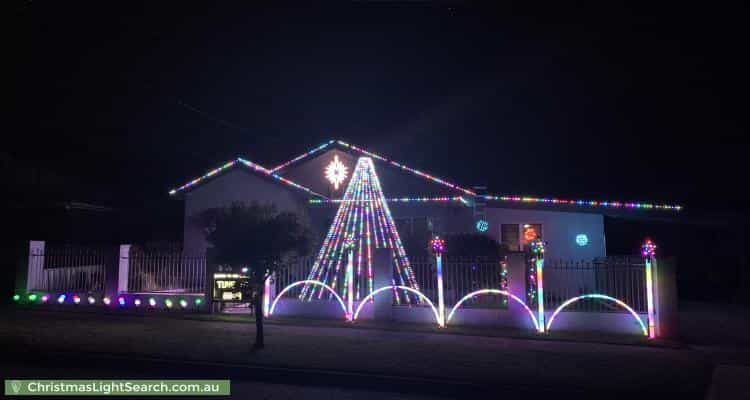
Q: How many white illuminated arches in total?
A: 4